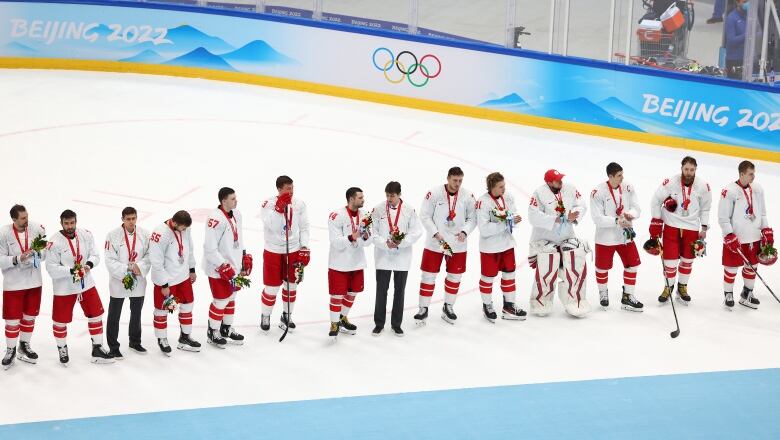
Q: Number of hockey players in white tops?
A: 14